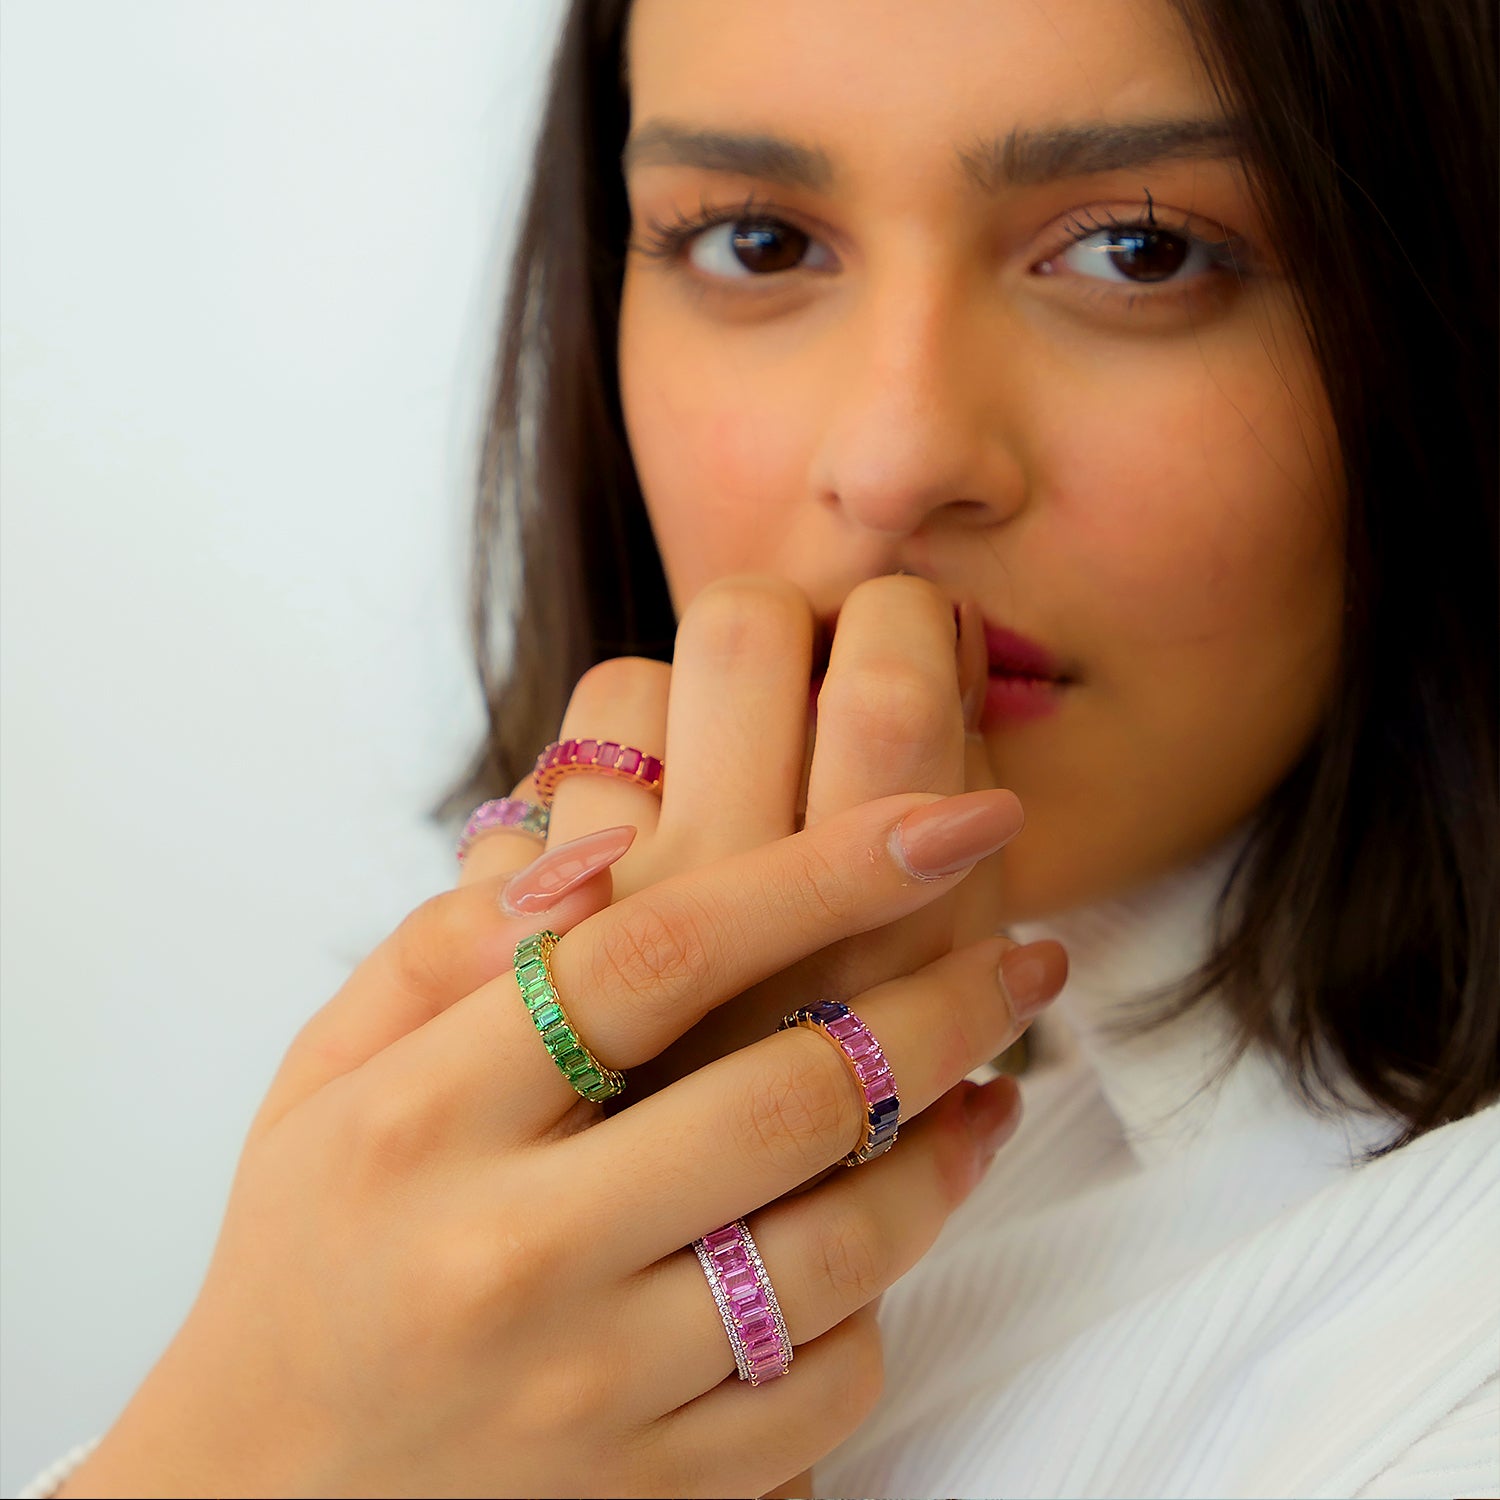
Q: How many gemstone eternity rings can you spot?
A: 5